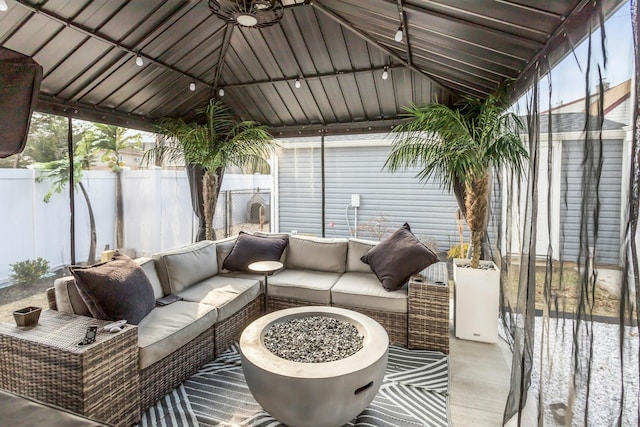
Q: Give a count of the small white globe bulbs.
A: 7